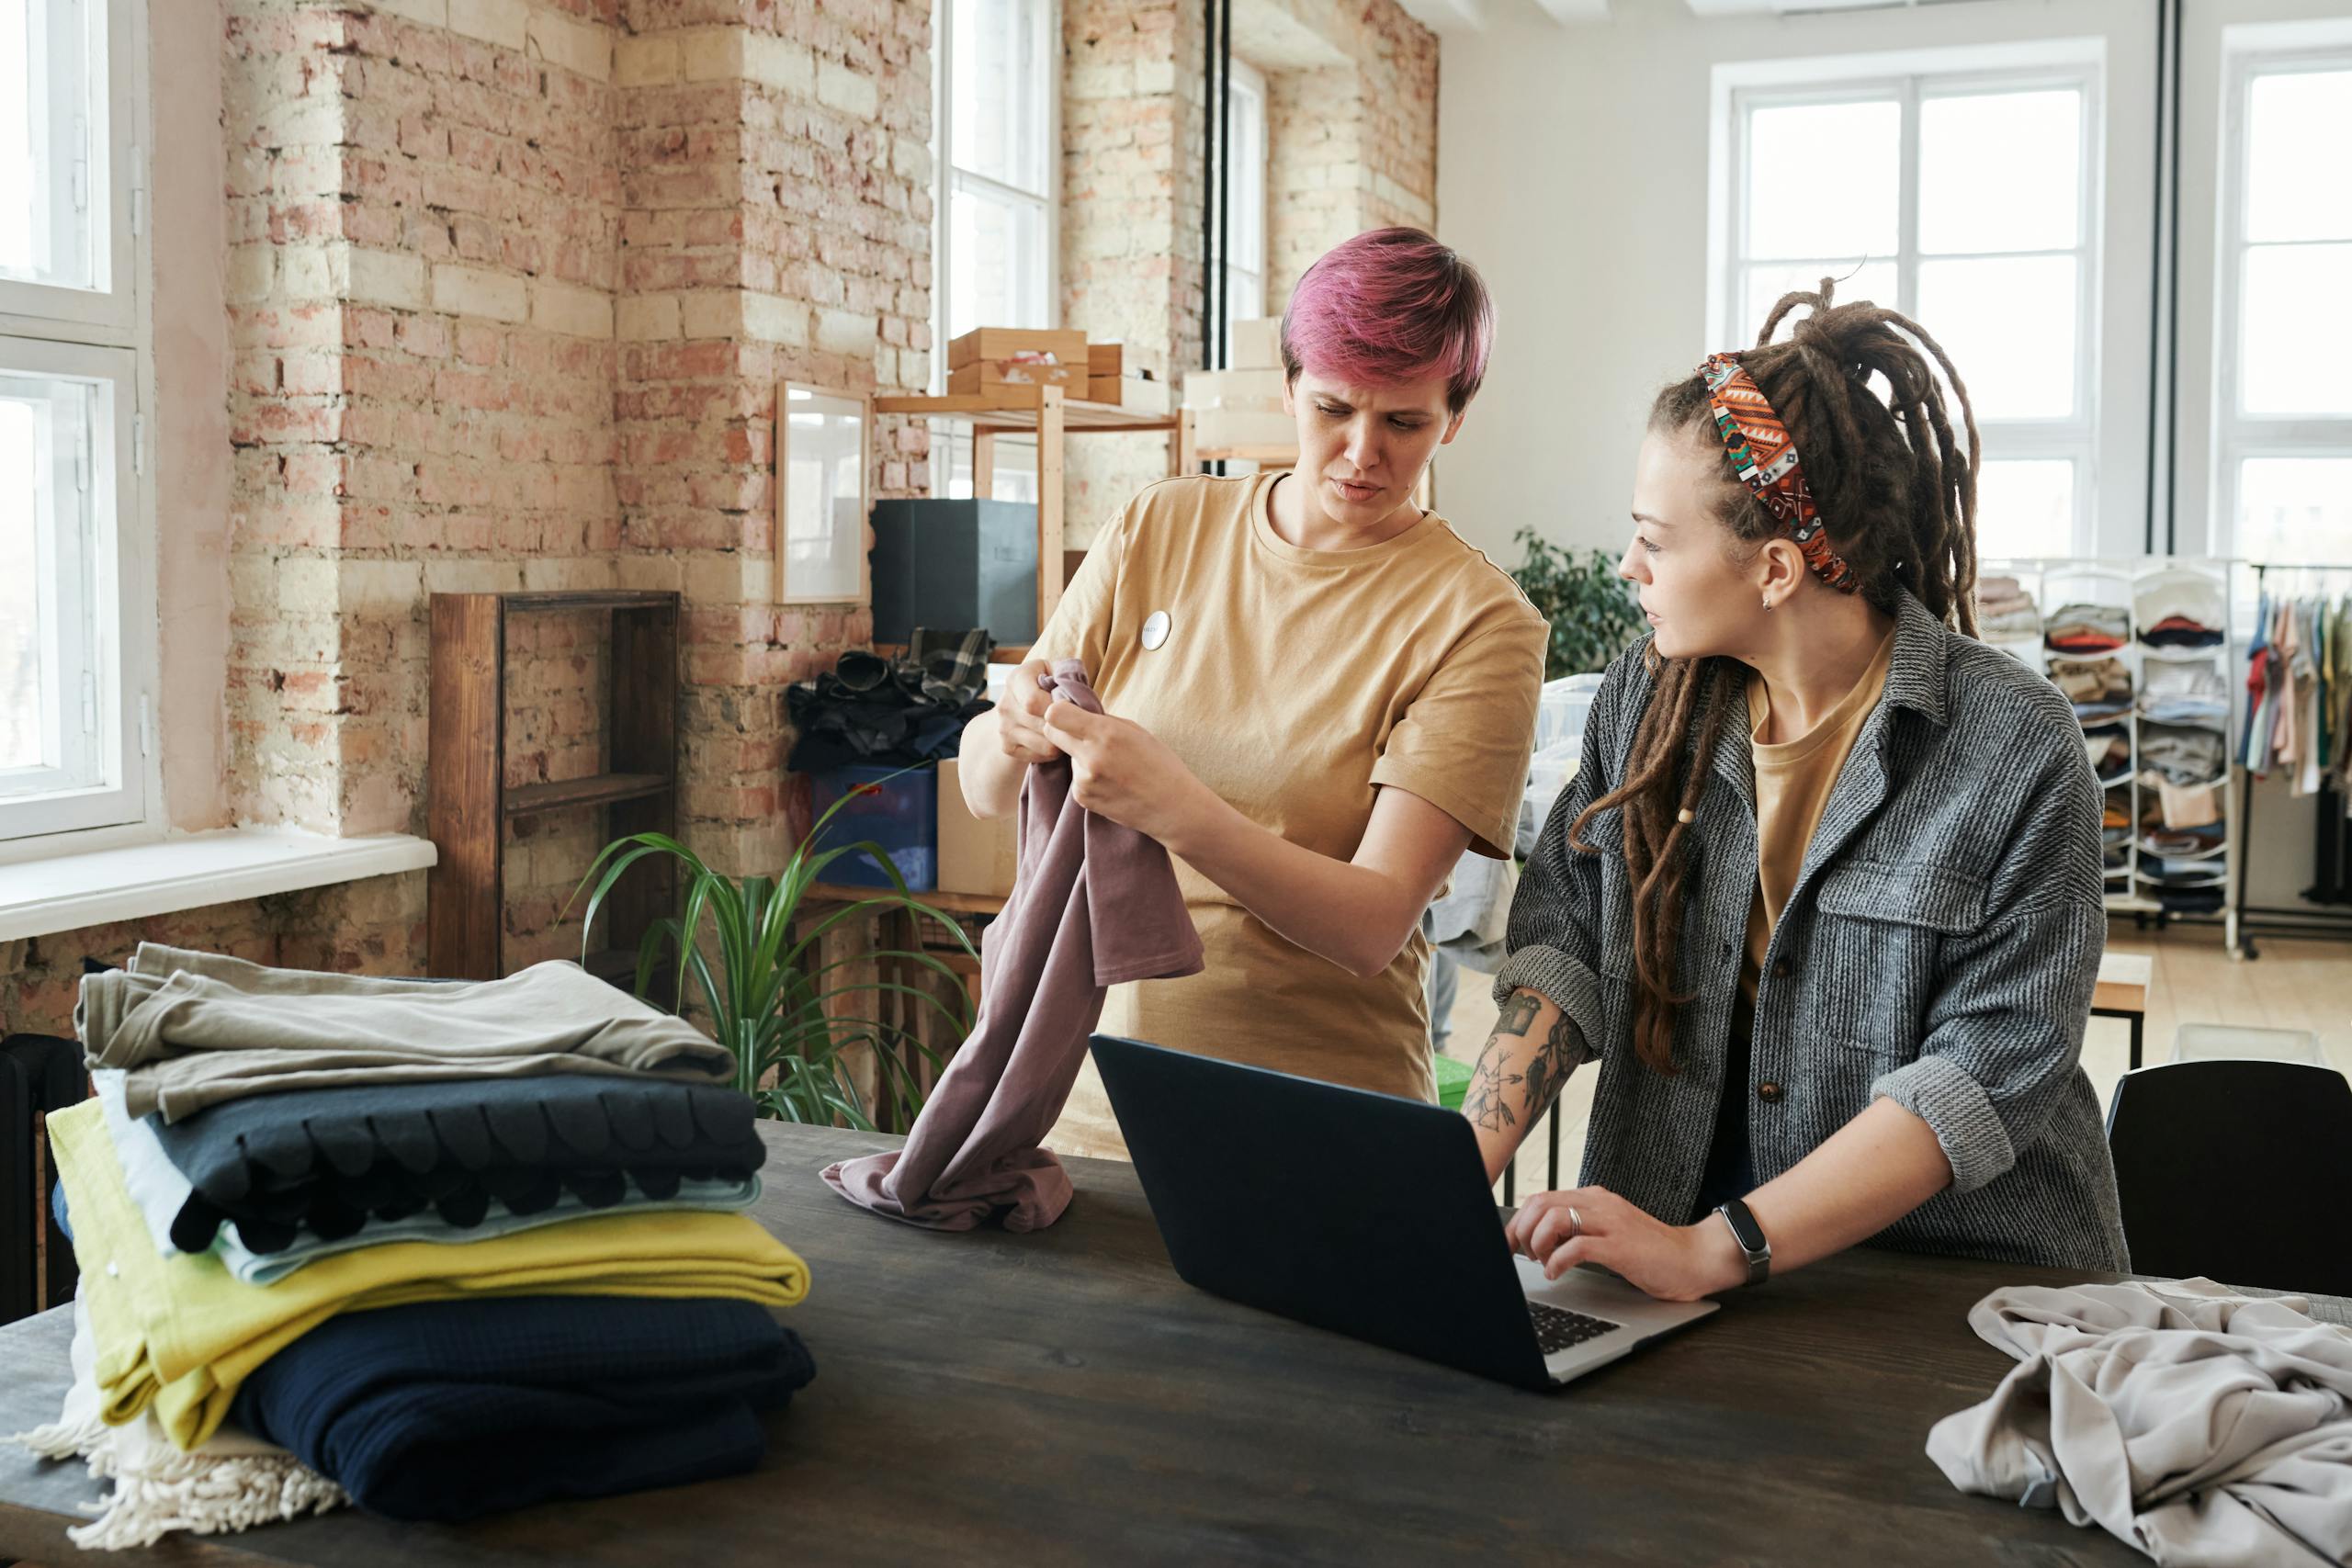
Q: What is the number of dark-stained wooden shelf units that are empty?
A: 1